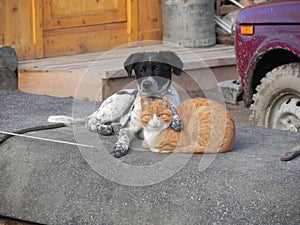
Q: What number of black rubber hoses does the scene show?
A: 1